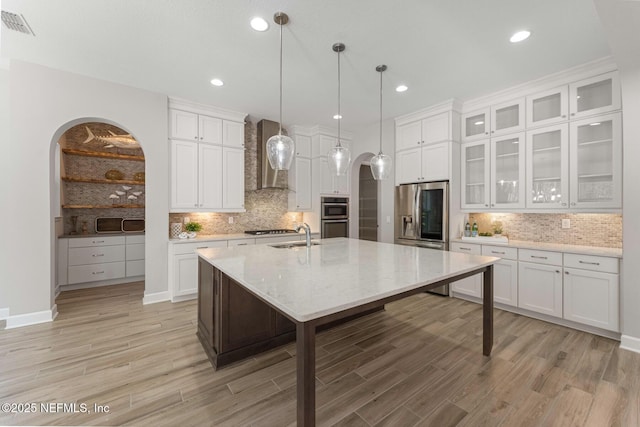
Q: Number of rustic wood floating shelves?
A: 3